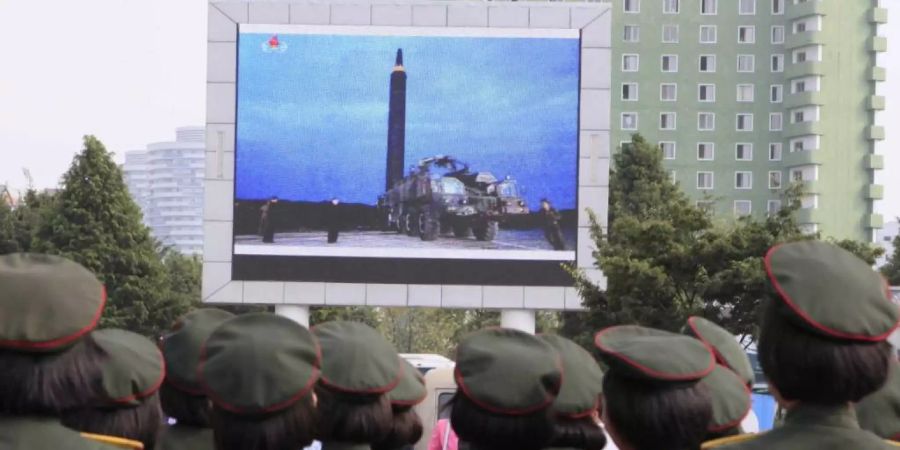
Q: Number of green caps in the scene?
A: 13